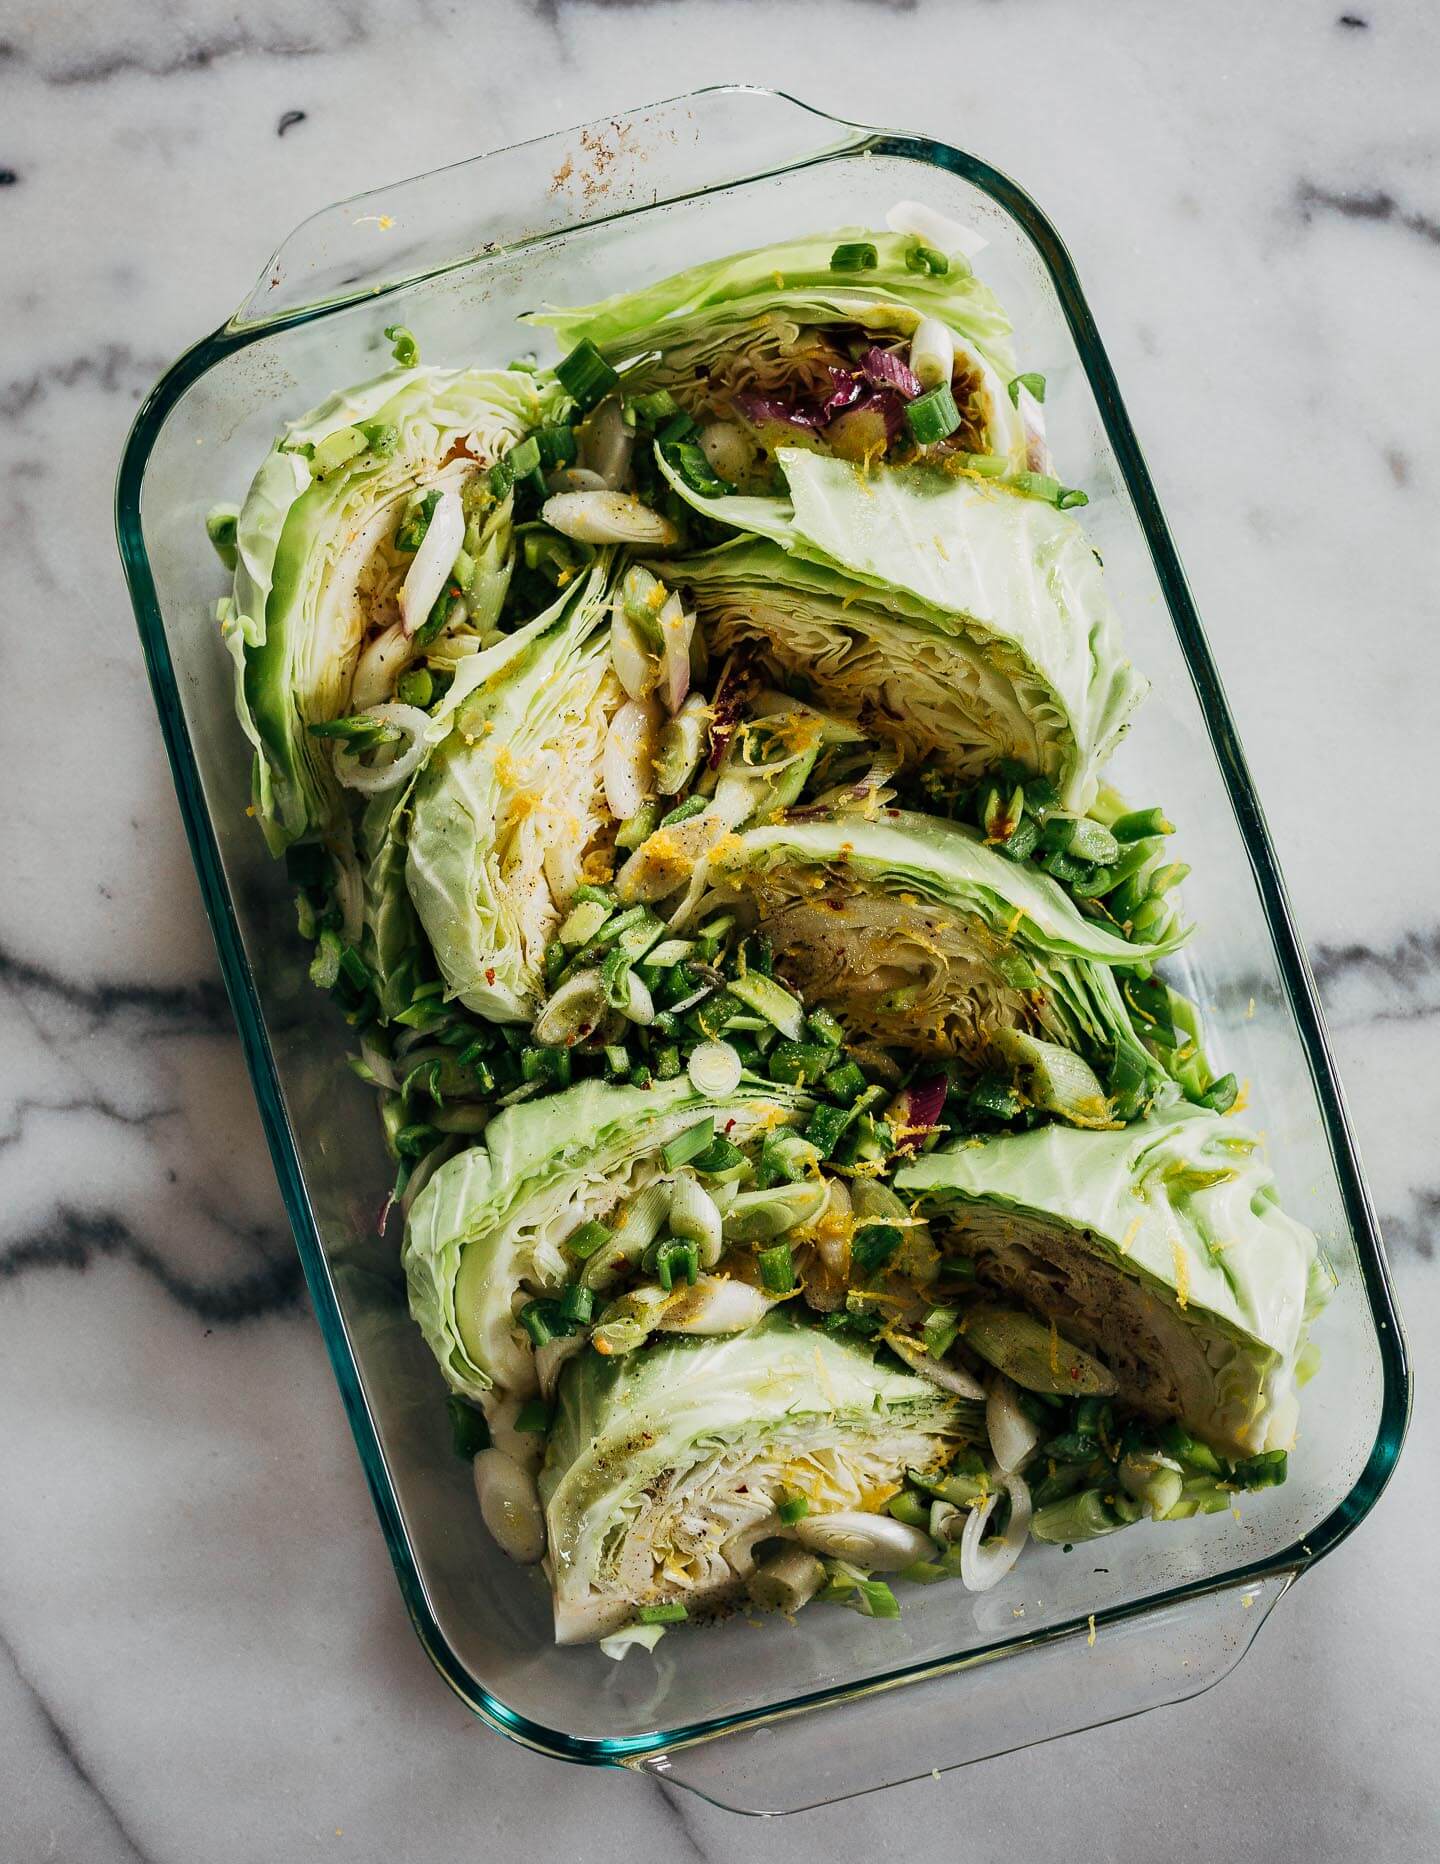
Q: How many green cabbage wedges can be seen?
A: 8